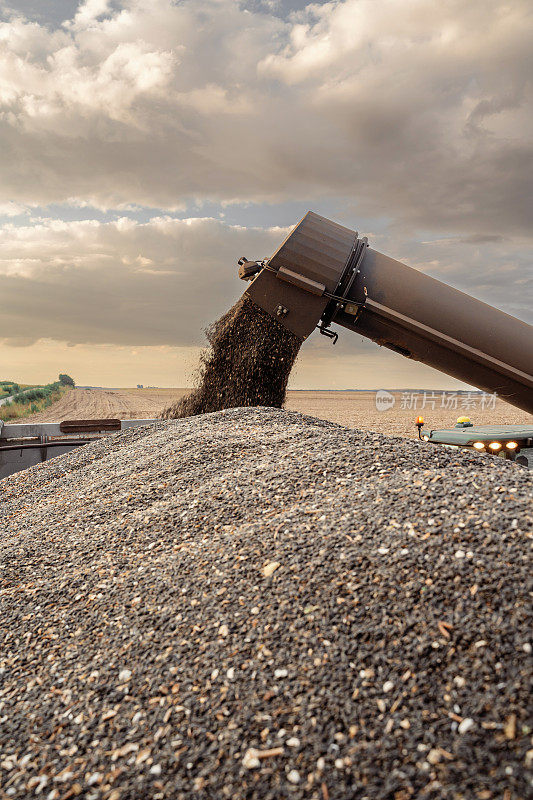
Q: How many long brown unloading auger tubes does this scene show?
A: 1